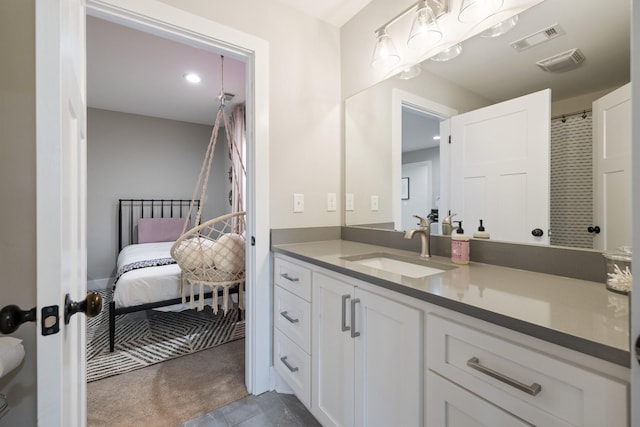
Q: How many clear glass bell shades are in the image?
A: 3